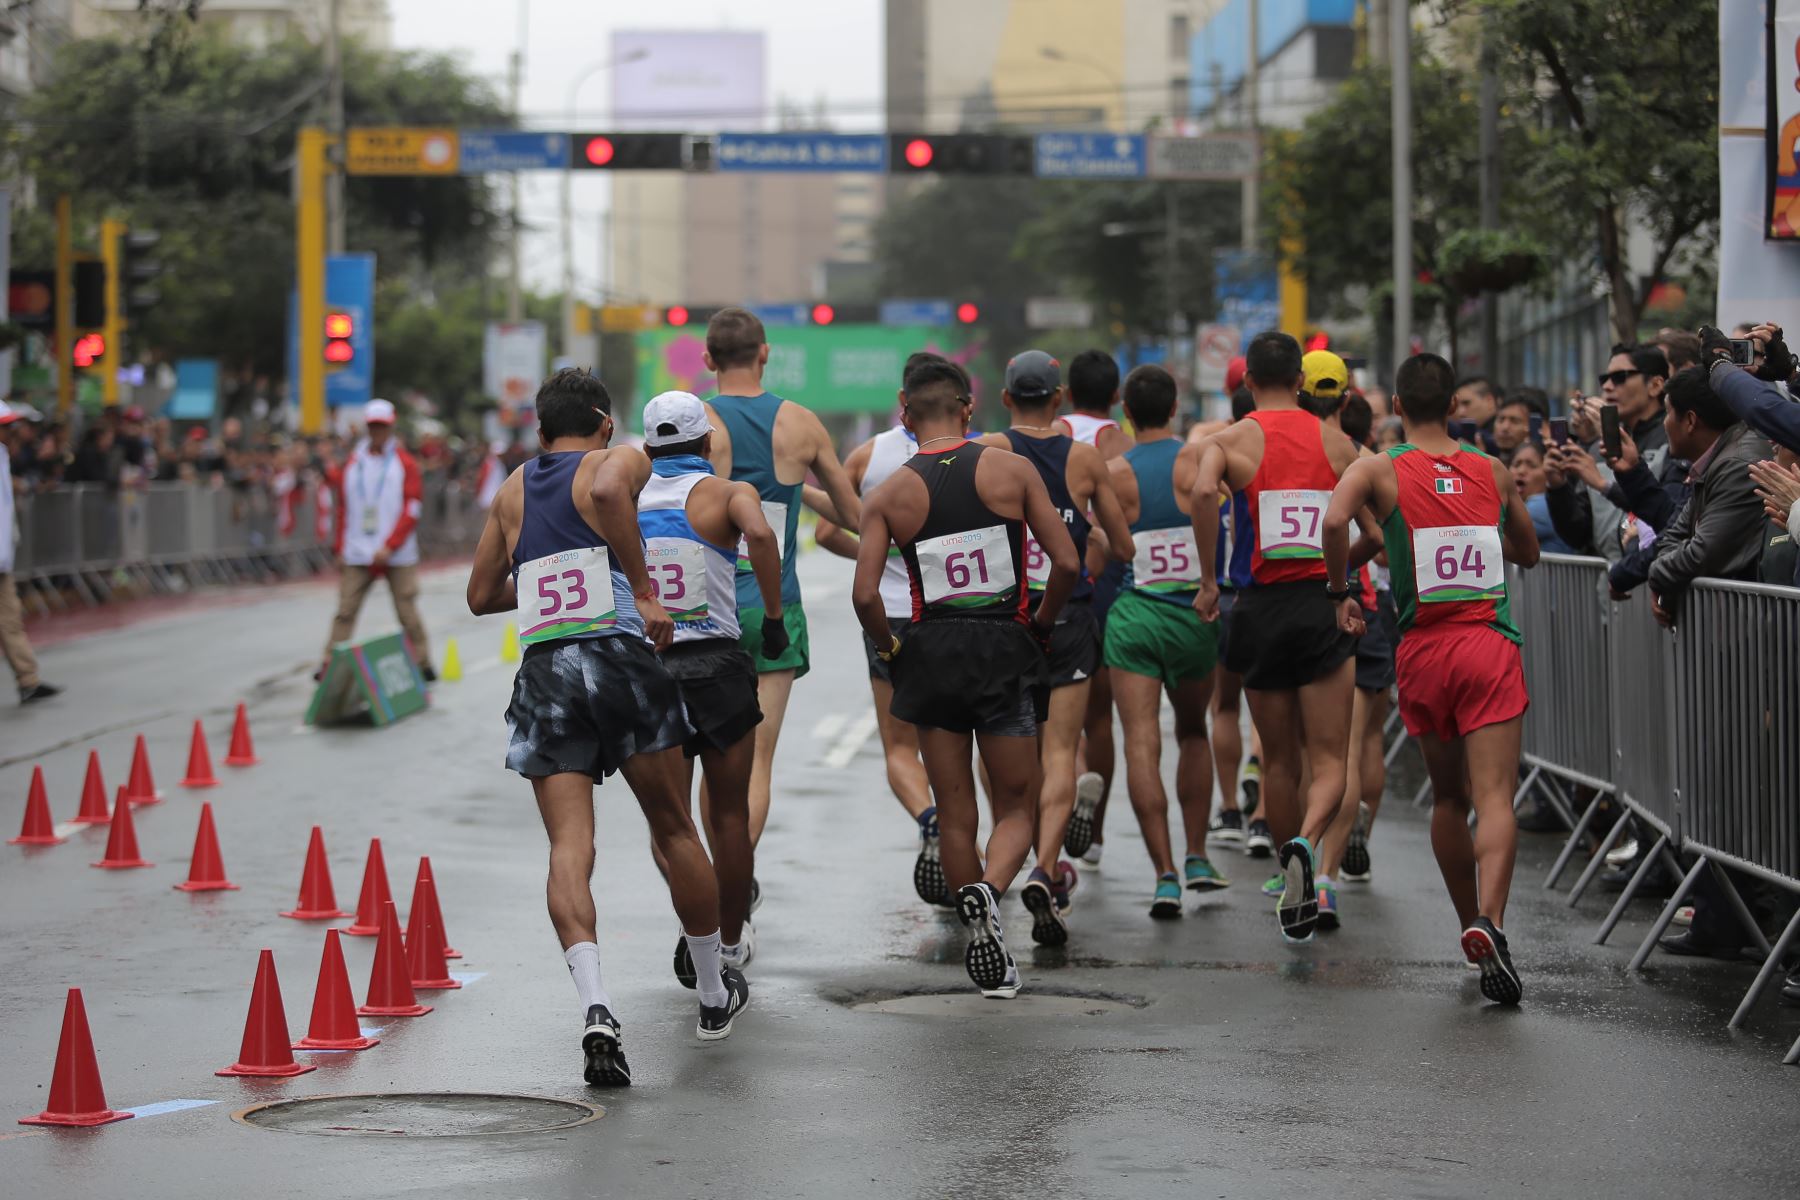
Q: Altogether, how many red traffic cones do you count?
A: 15